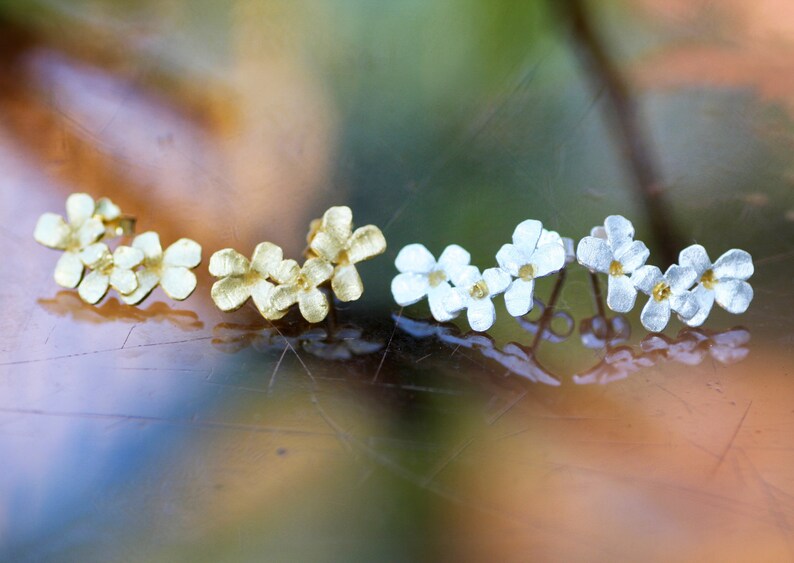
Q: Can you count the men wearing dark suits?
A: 0